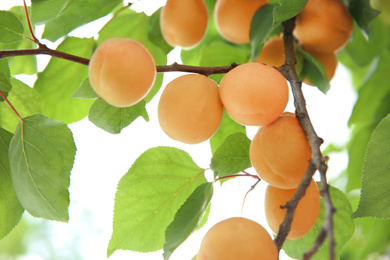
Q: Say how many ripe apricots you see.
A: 11